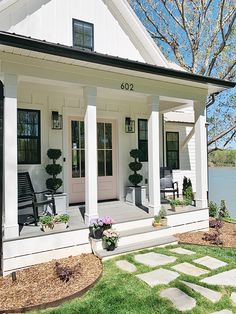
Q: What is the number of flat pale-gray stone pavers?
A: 11